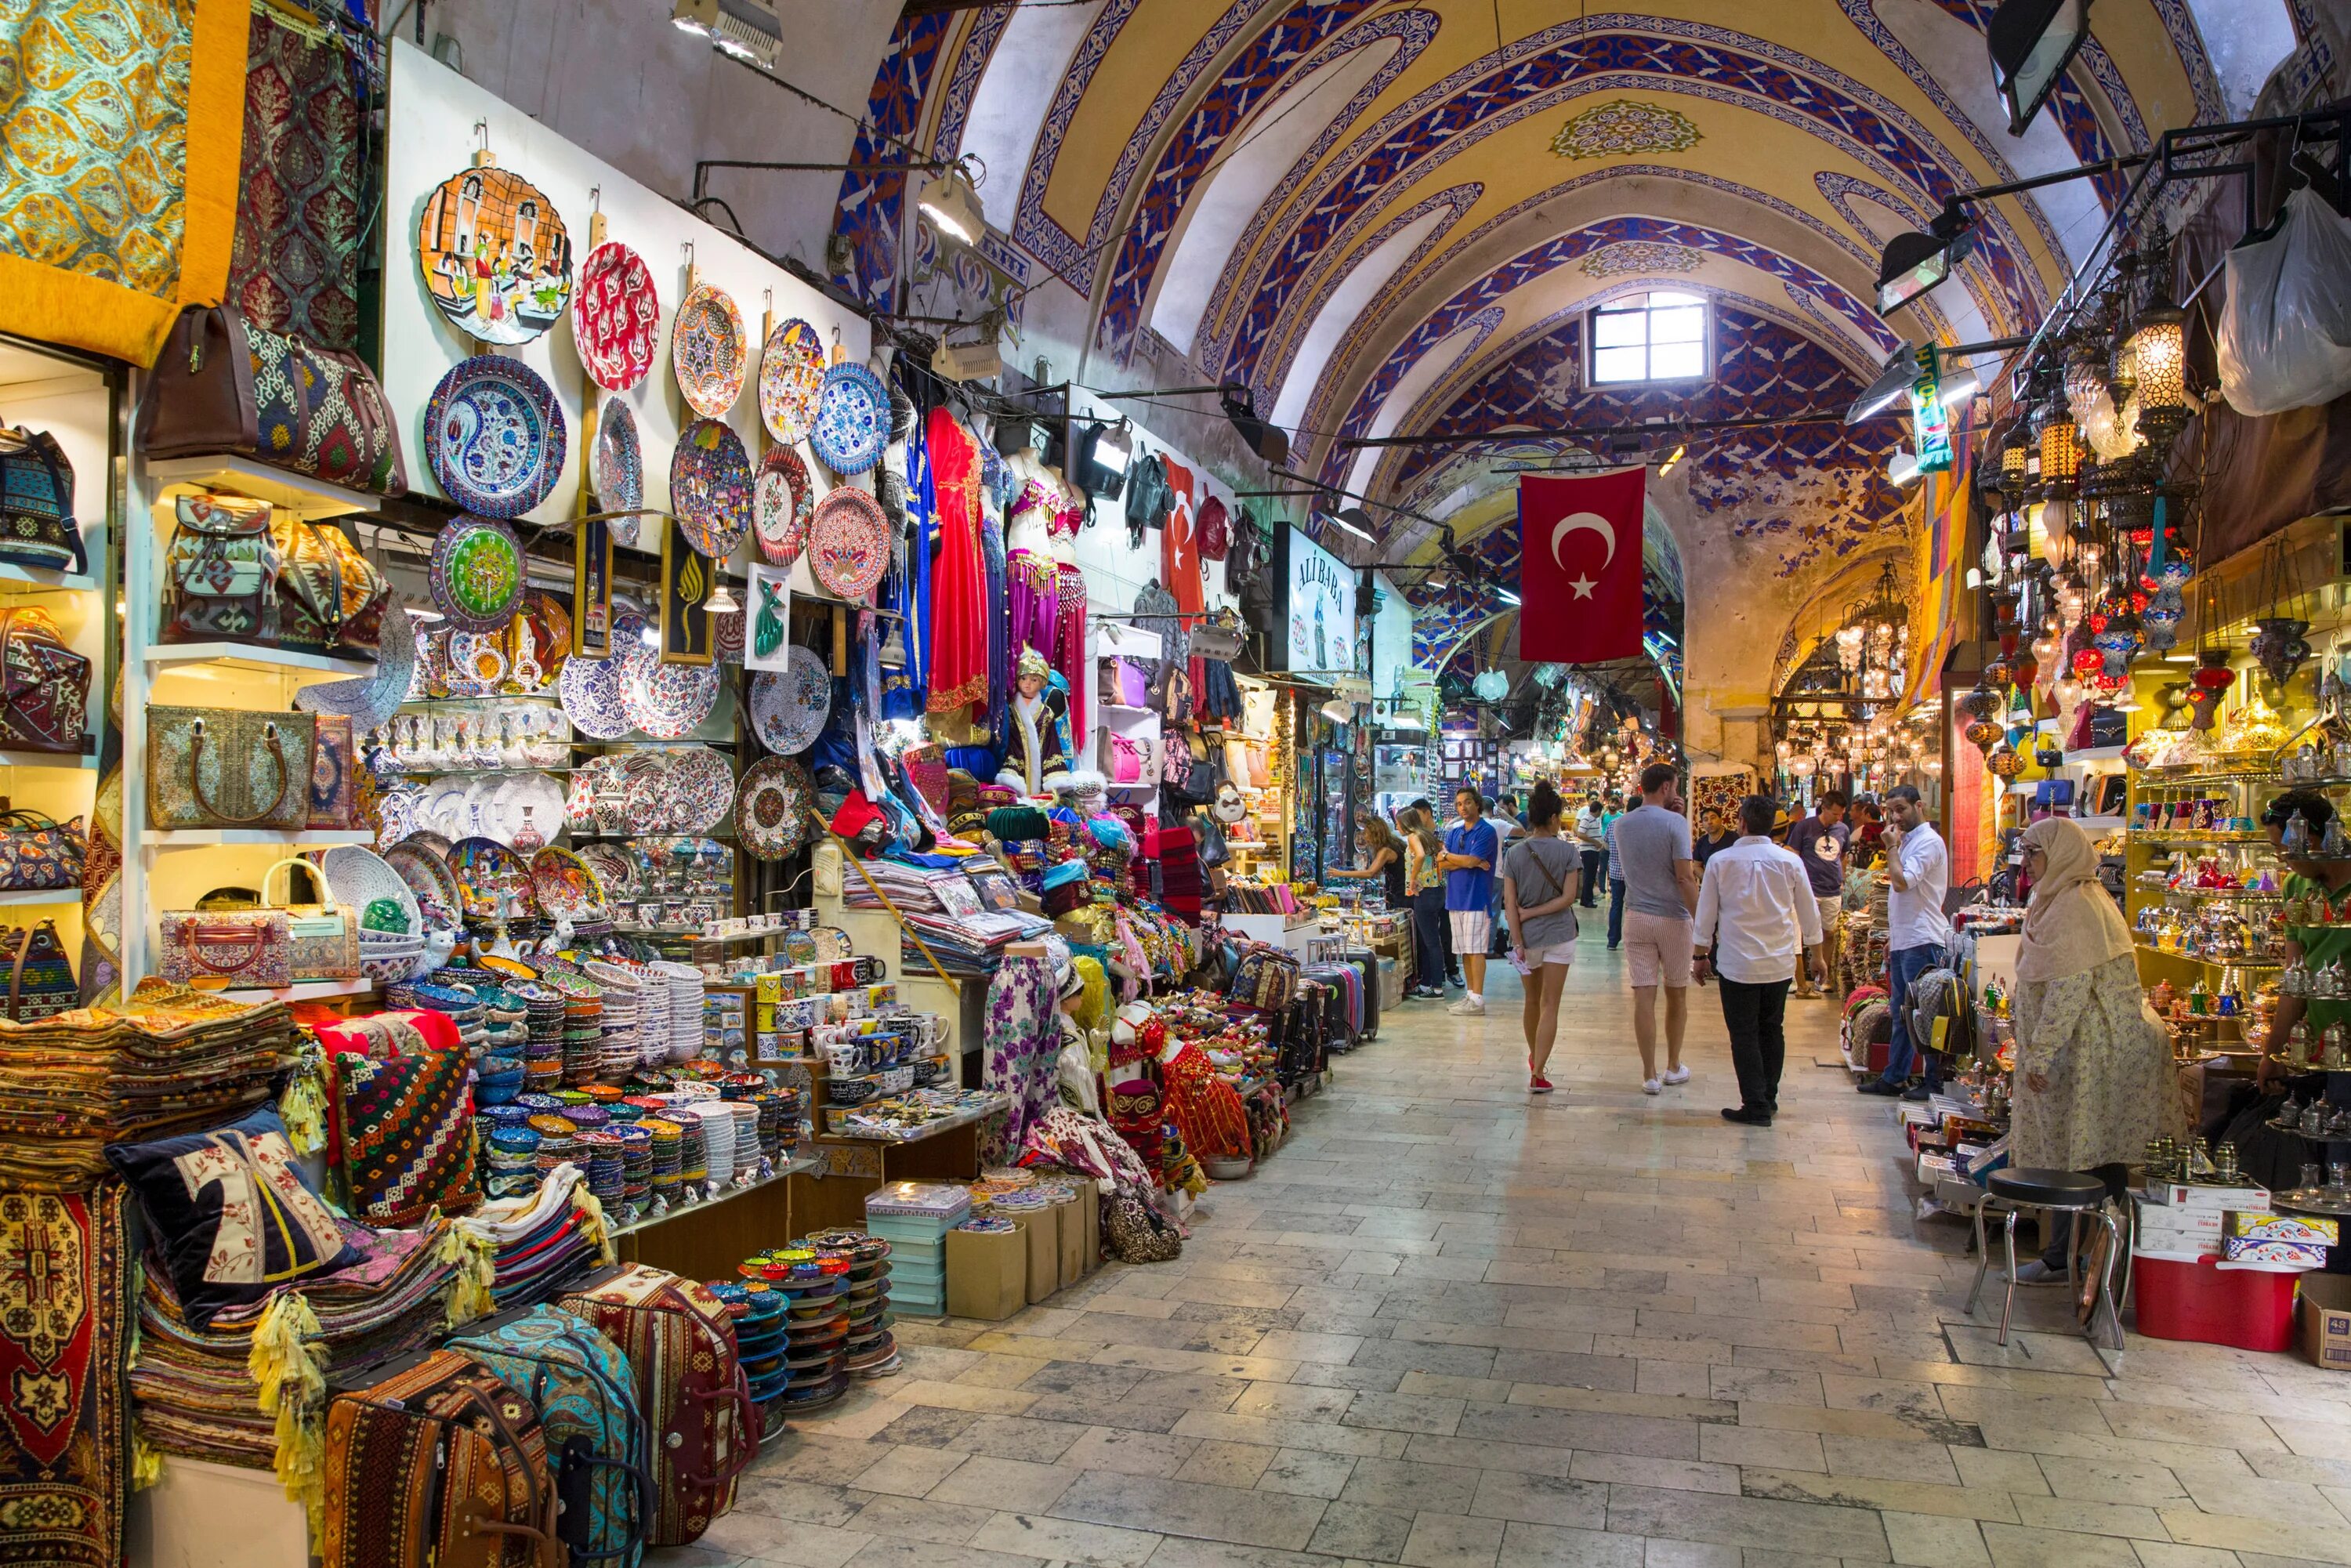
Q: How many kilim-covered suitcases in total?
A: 3